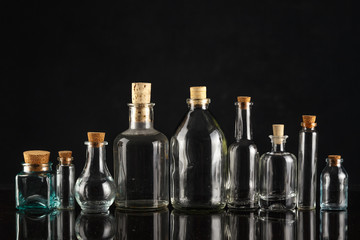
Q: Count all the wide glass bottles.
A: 2